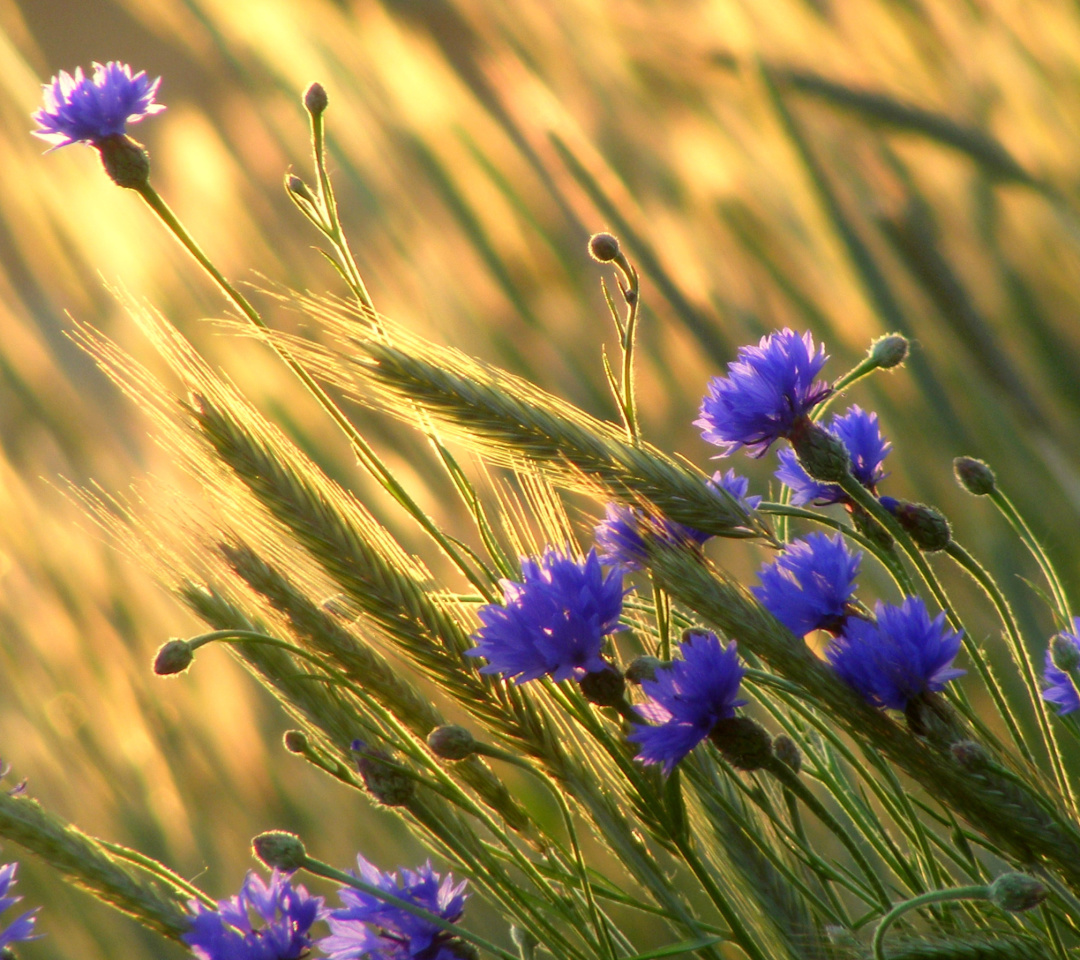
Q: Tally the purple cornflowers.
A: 12